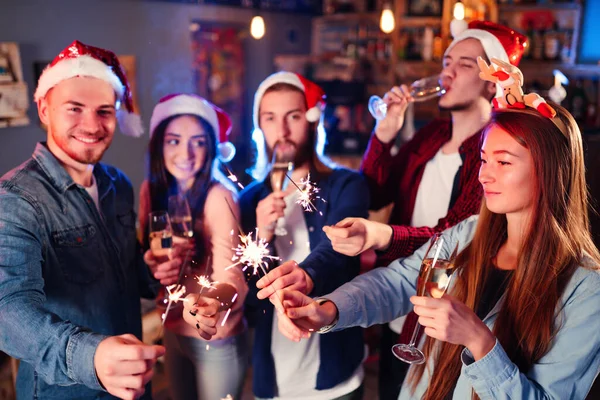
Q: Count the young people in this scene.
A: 5